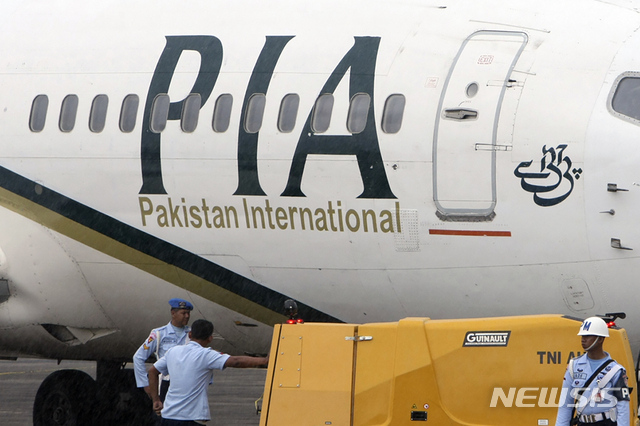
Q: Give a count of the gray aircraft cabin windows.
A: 12